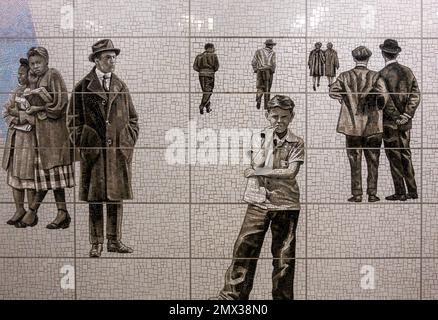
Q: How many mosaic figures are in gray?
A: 10